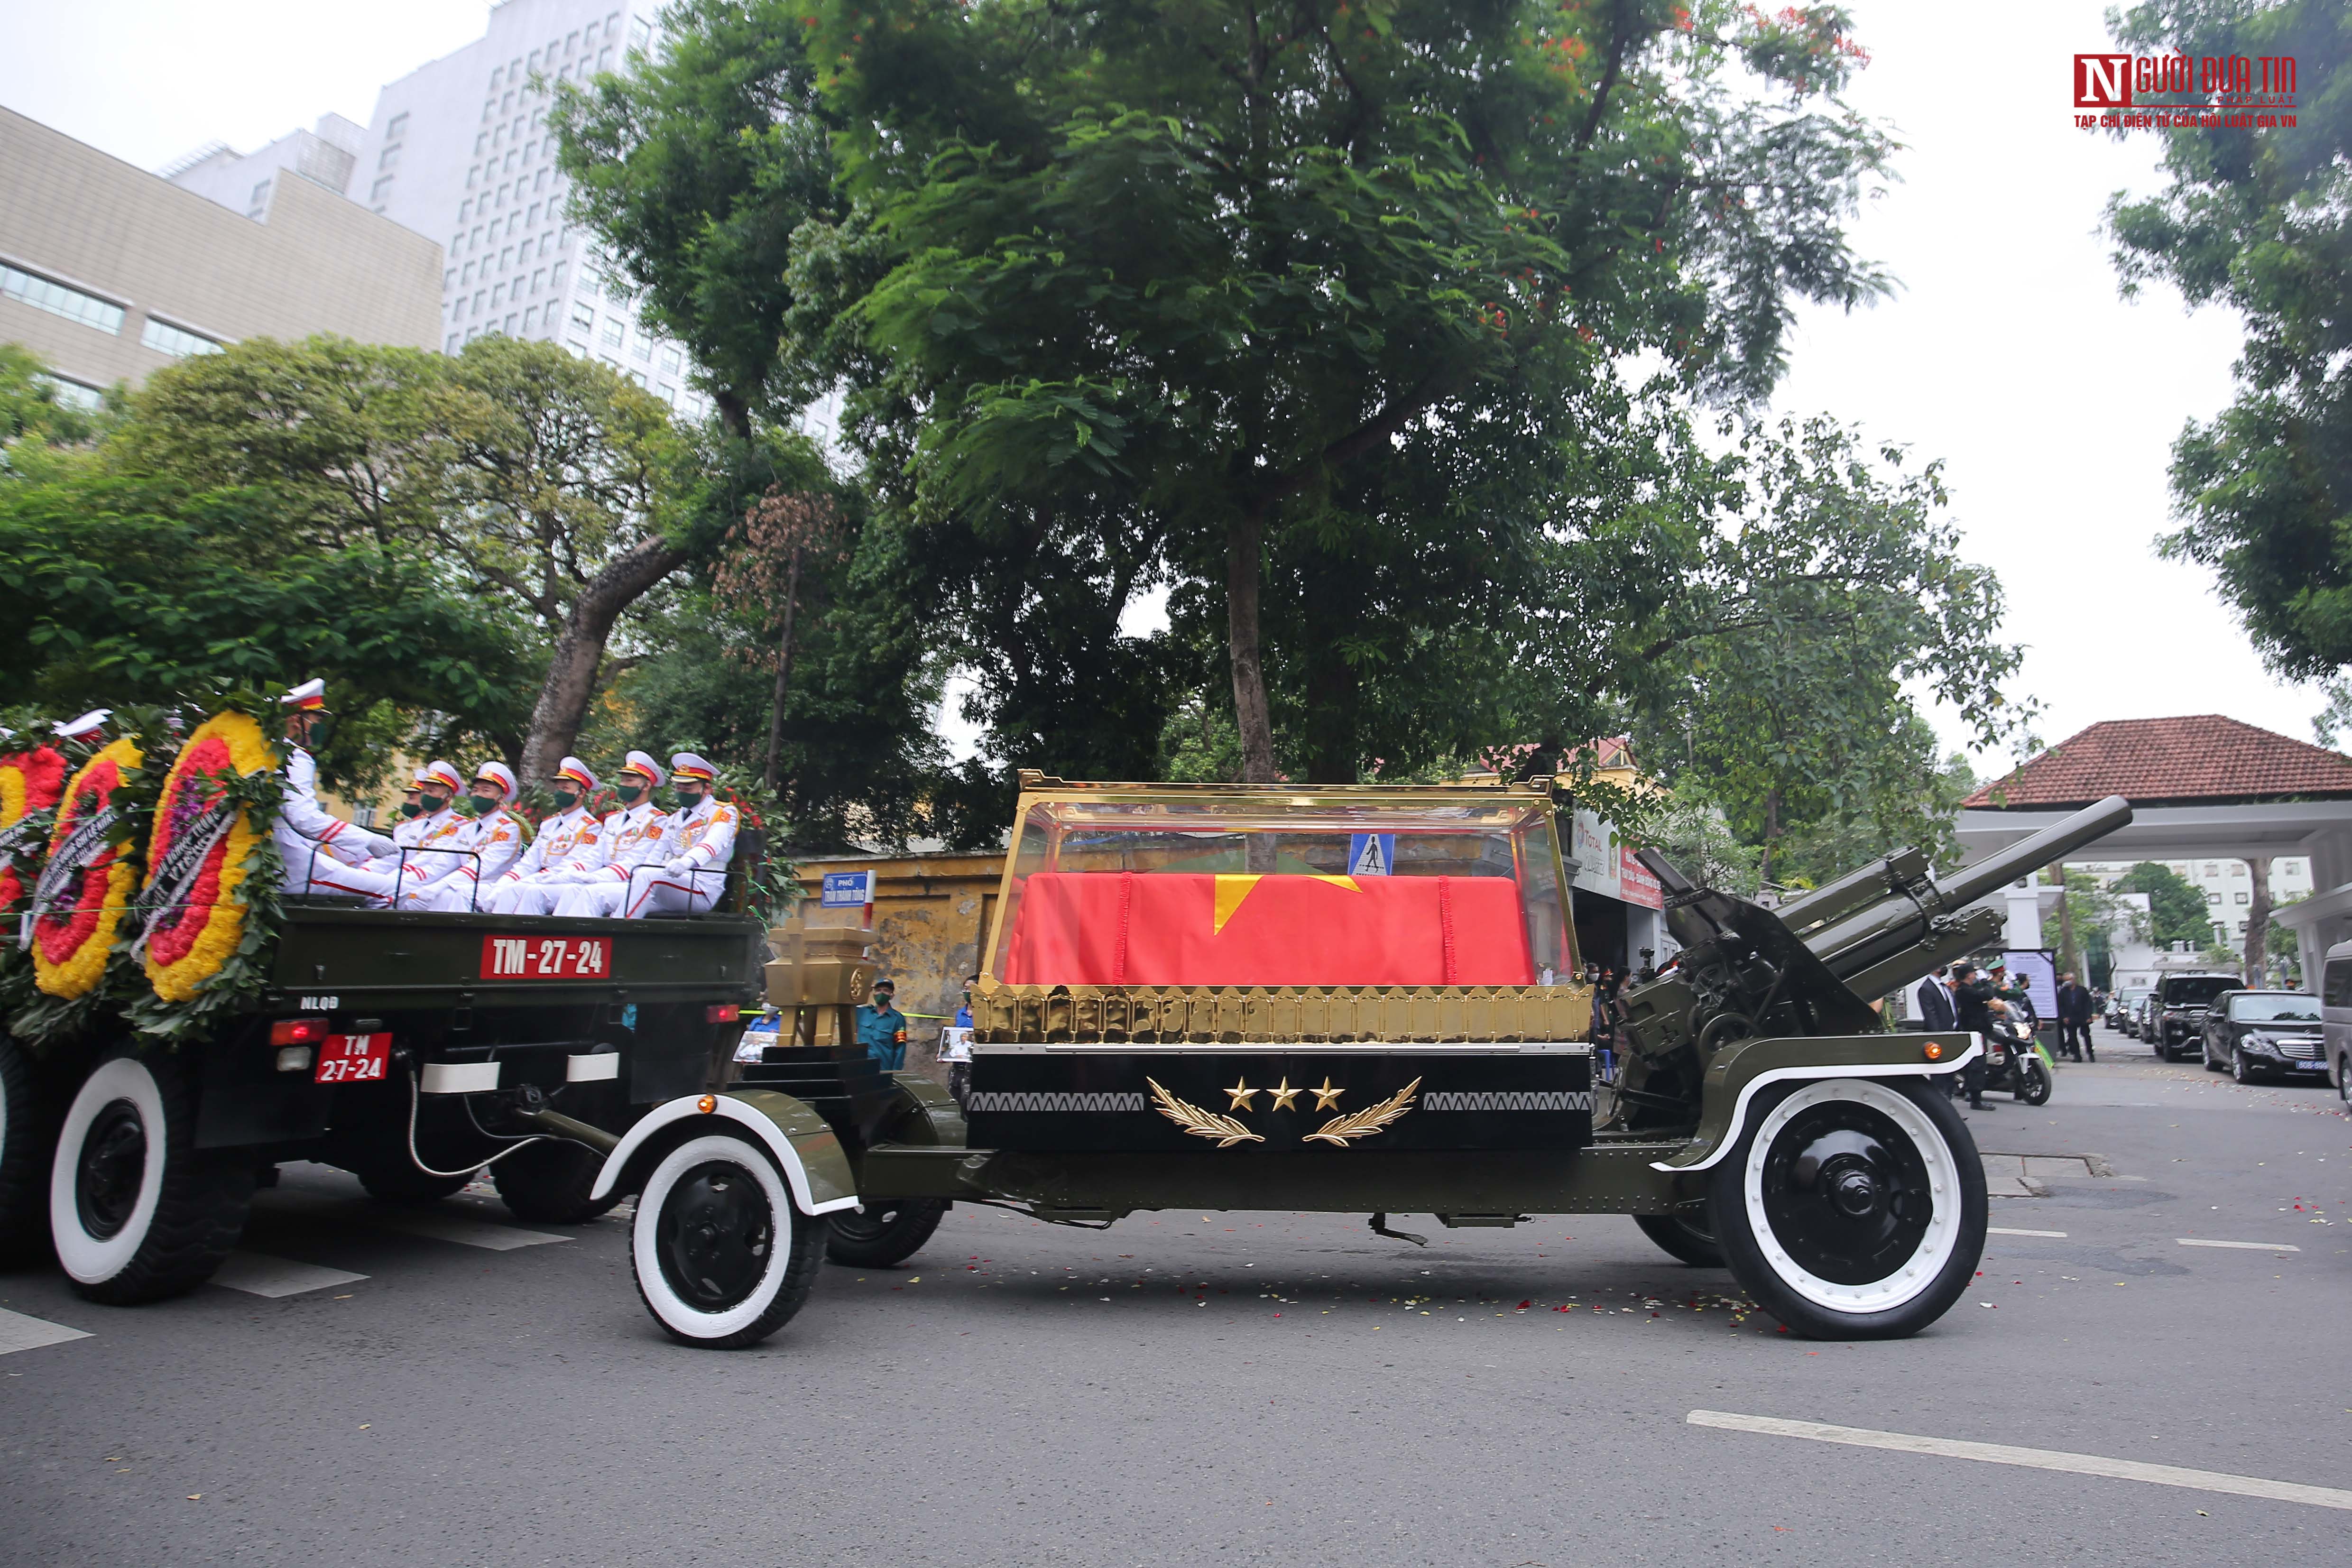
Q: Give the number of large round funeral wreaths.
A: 3